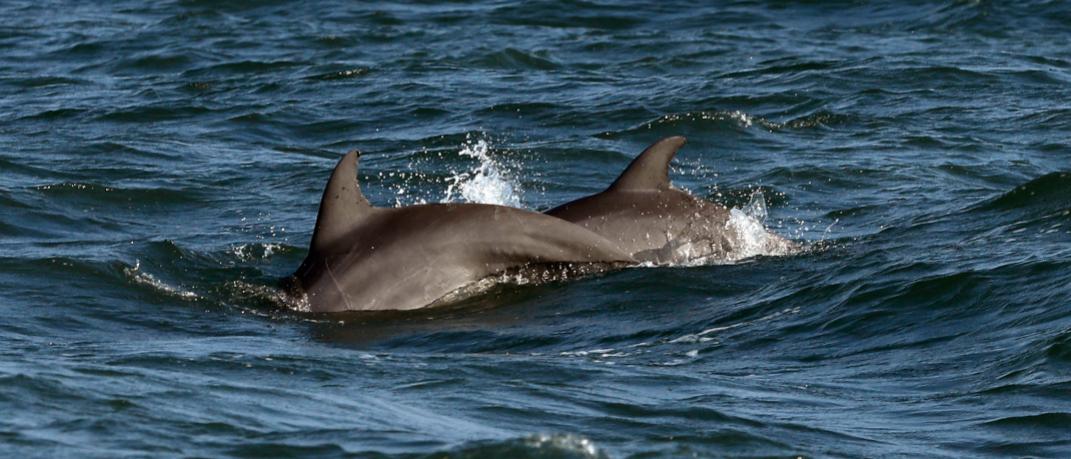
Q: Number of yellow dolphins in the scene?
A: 0